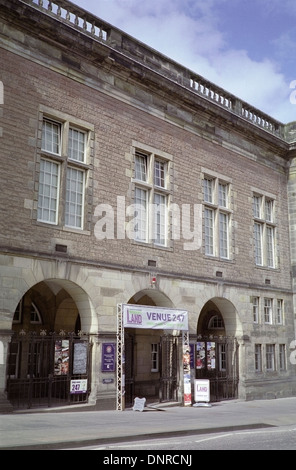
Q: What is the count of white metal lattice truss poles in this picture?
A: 2